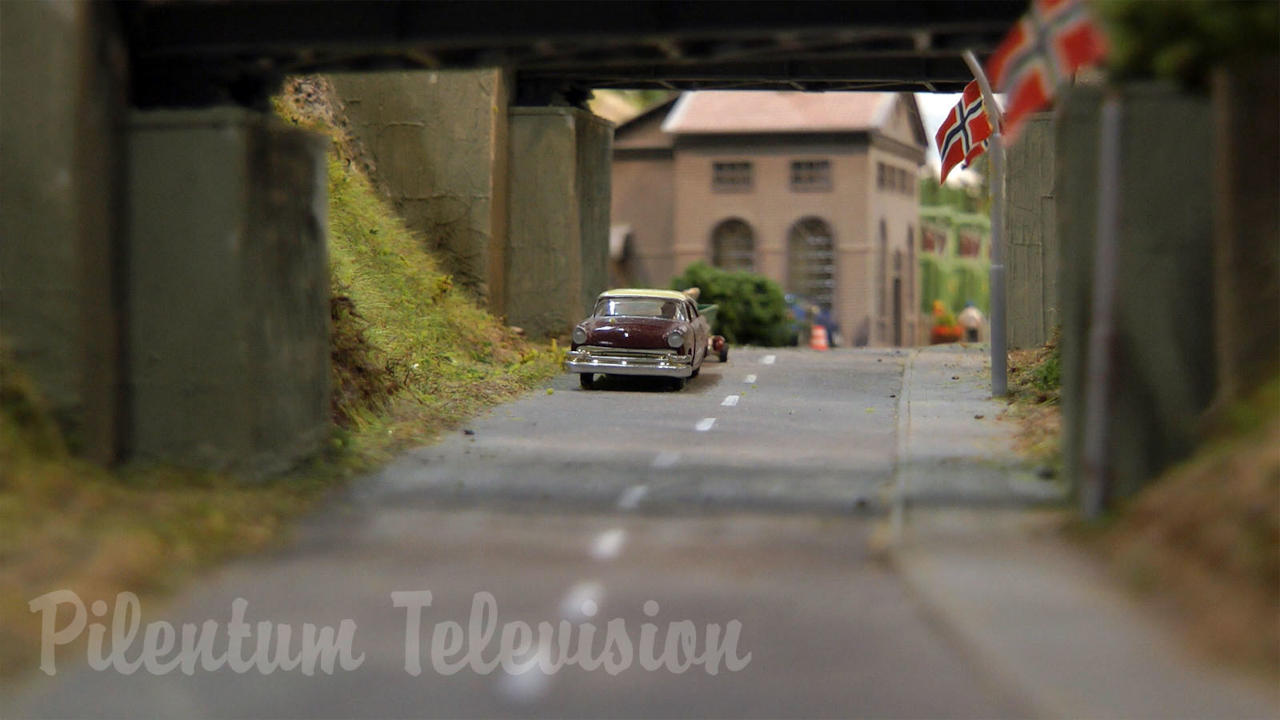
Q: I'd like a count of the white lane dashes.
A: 9